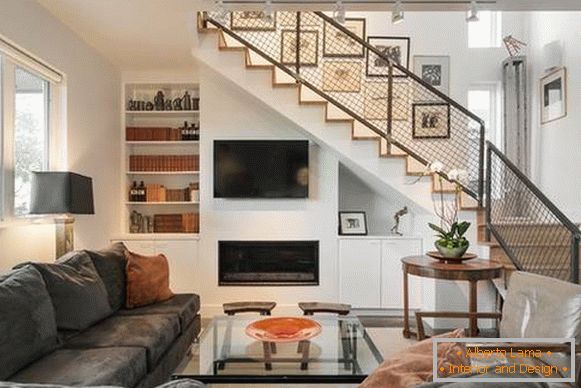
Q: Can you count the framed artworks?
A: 11